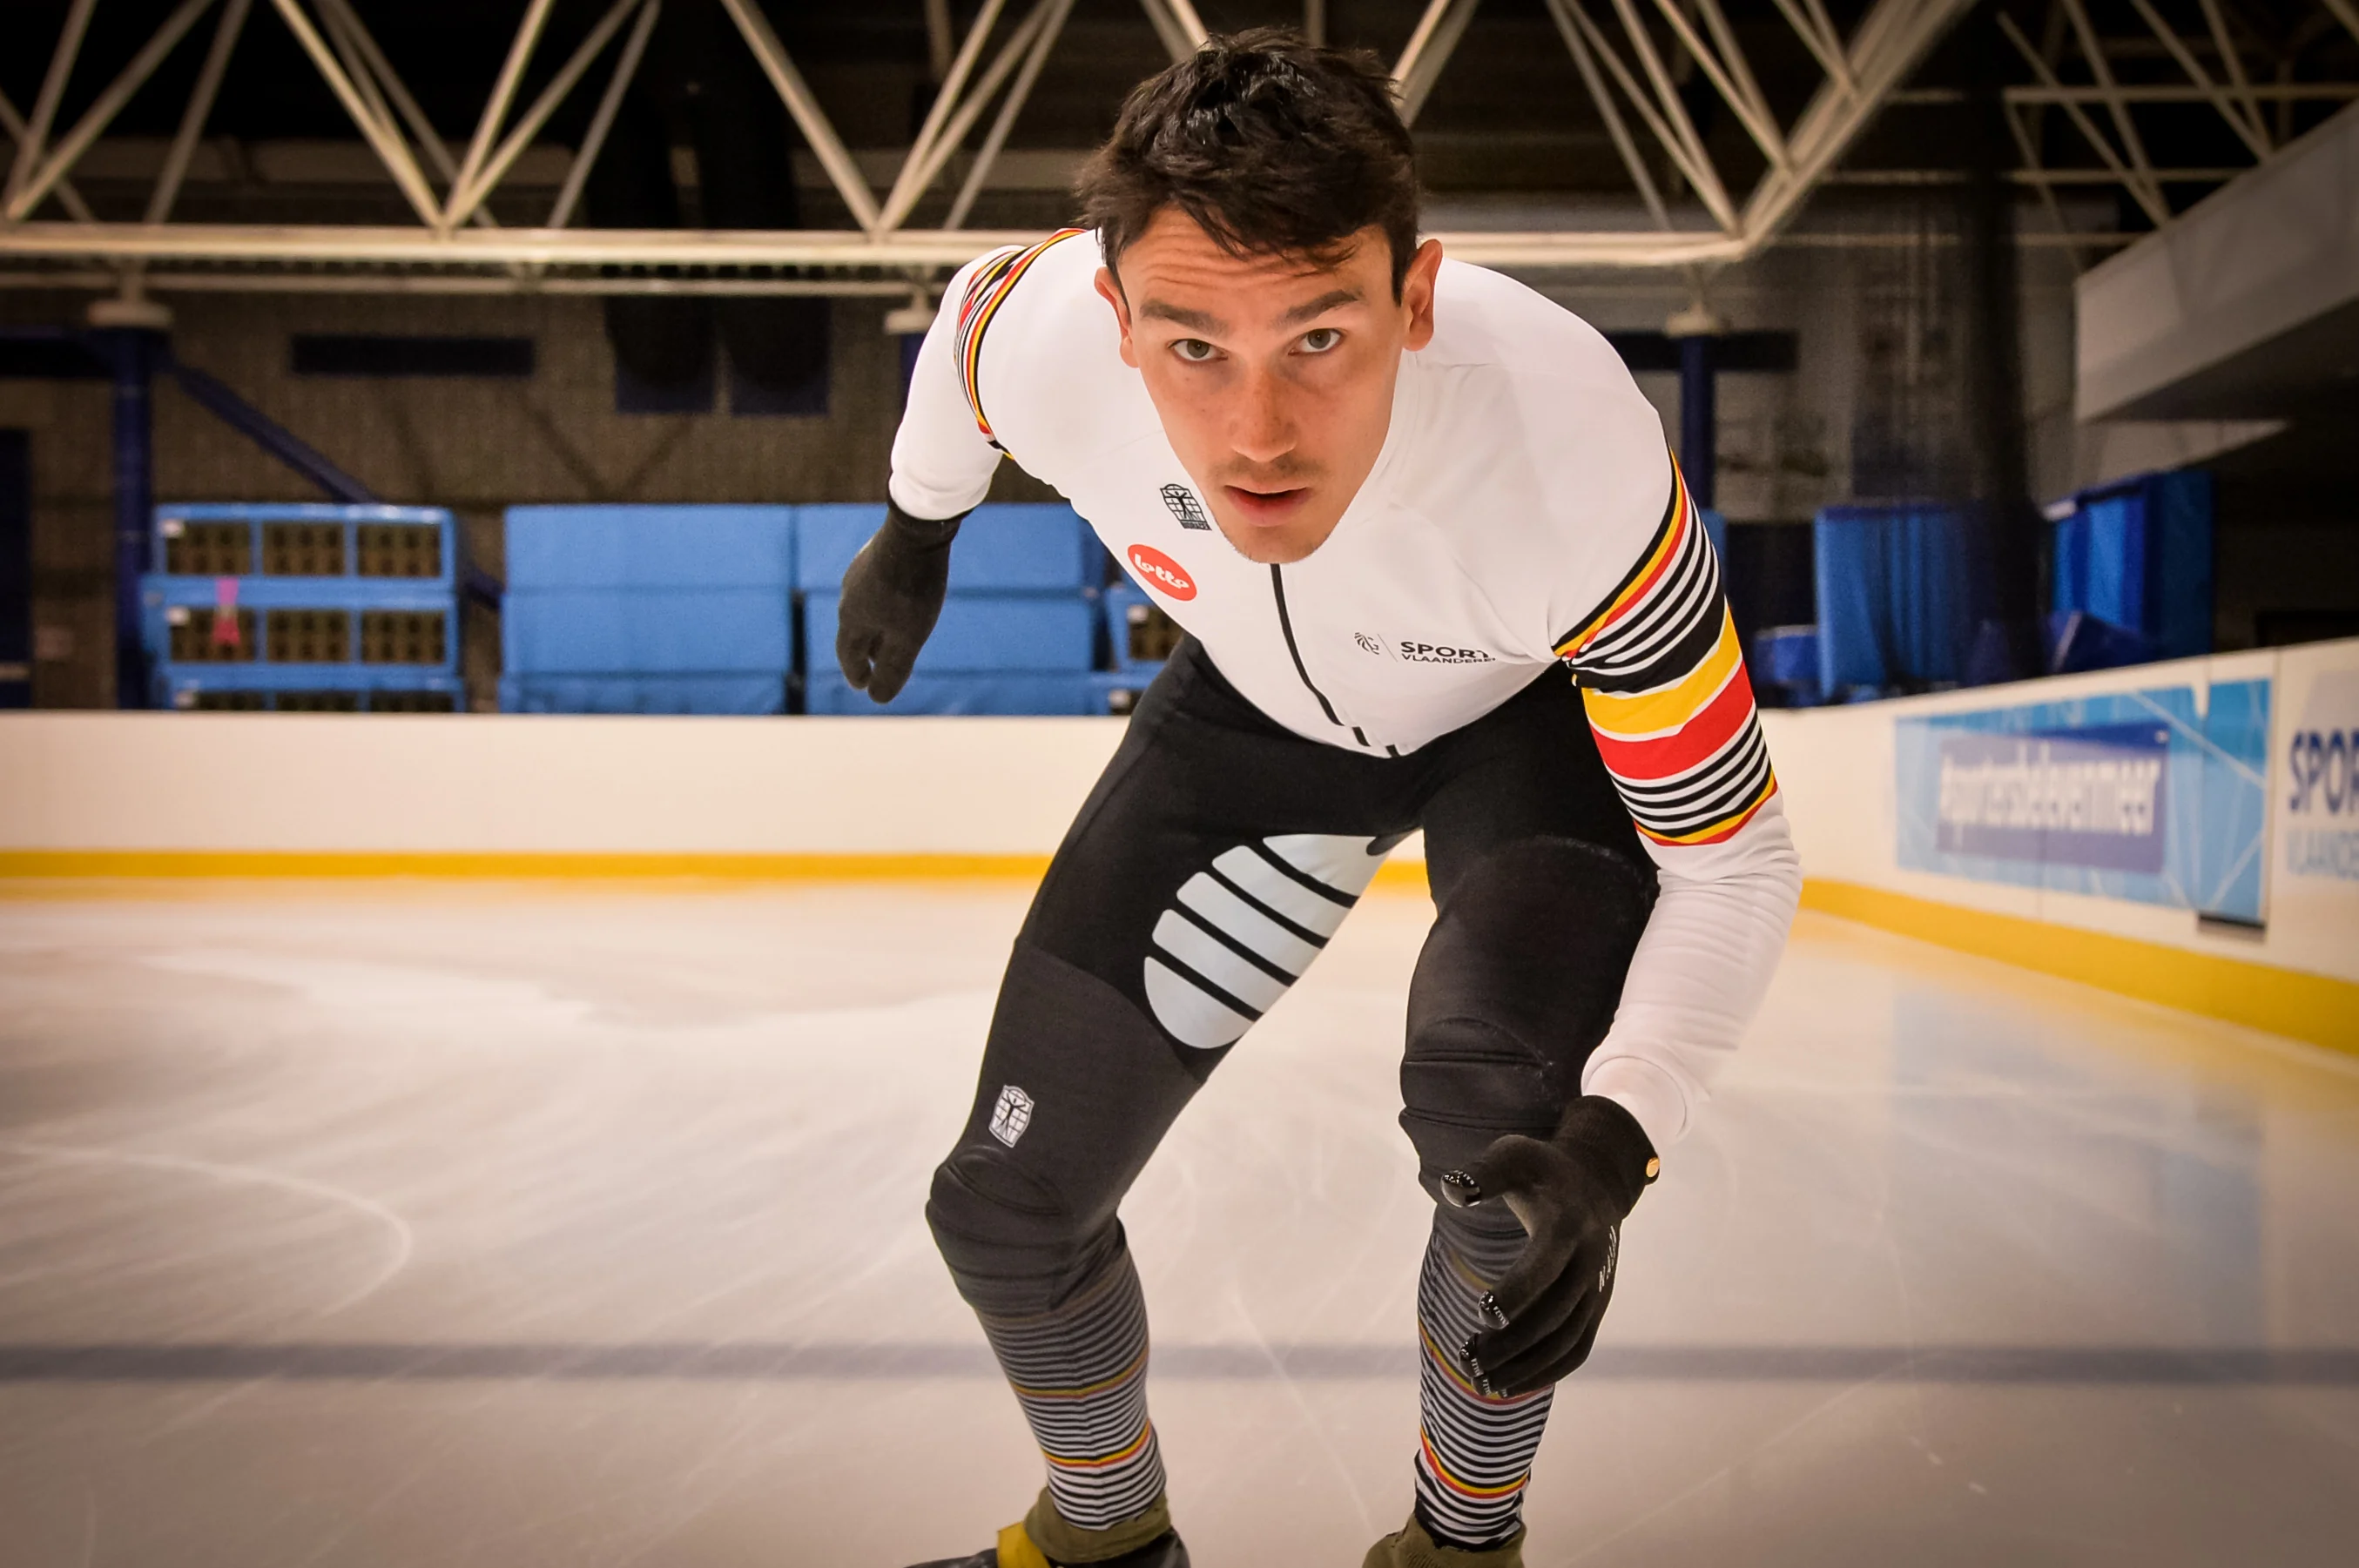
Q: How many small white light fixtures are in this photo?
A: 3